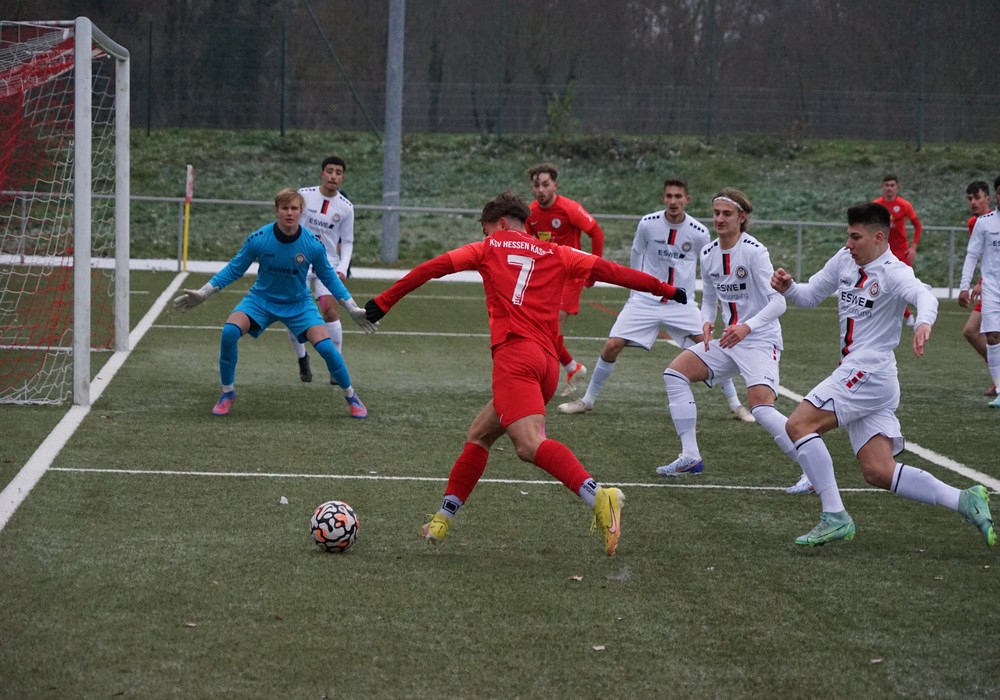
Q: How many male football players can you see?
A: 10